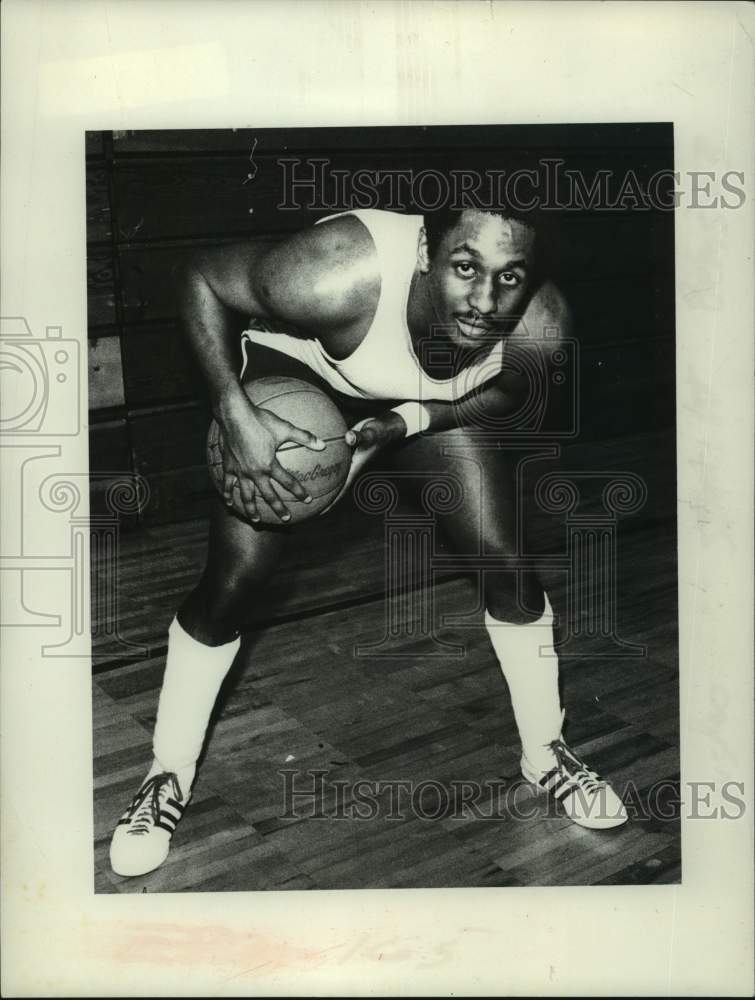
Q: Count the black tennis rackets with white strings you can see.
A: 0